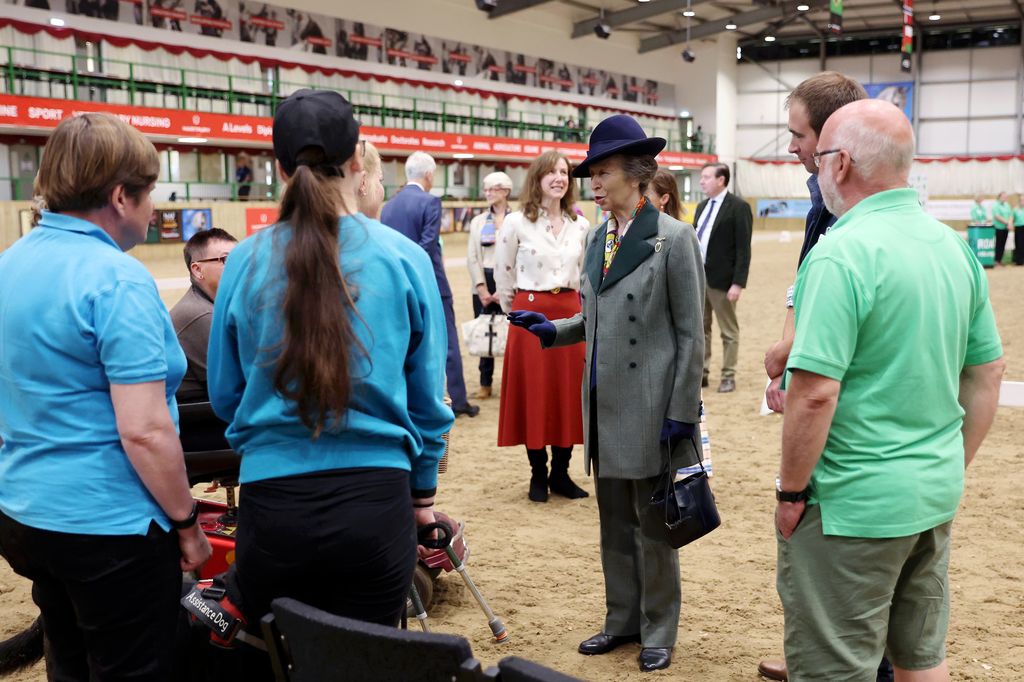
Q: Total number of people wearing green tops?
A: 4